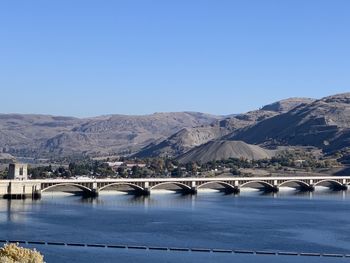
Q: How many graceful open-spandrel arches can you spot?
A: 7